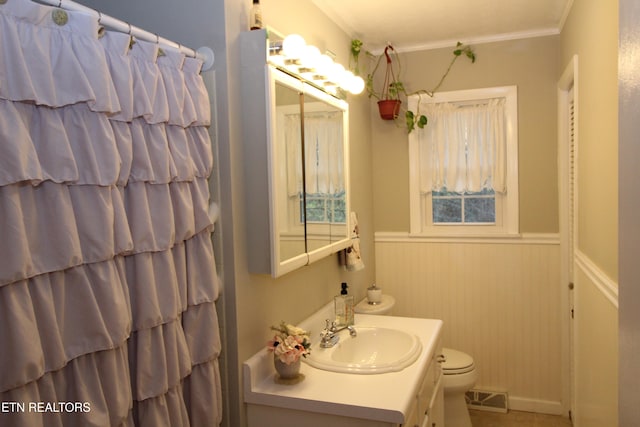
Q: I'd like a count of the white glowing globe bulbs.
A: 6